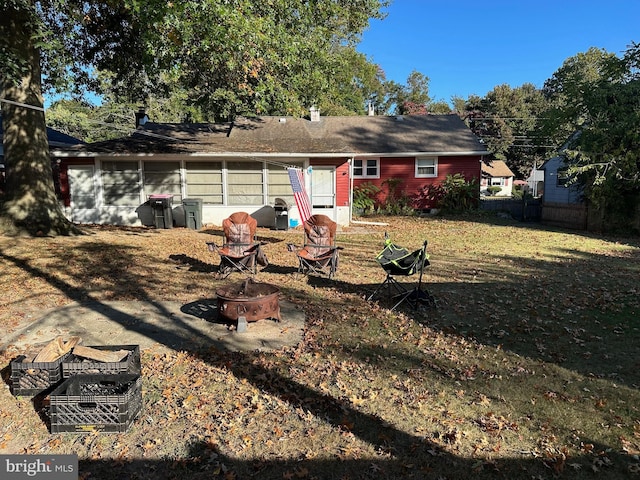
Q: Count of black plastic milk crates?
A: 3